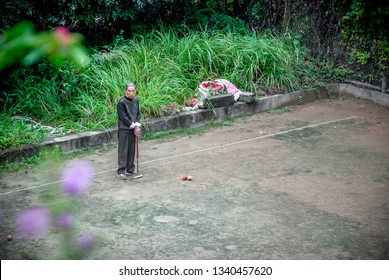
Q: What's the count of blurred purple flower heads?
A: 4